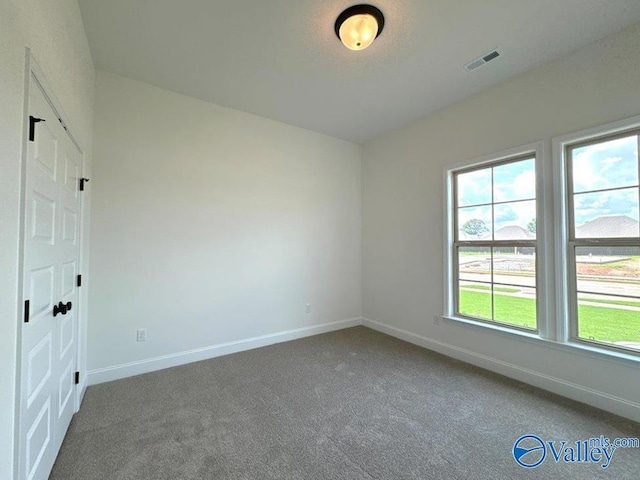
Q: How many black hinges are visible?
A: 5